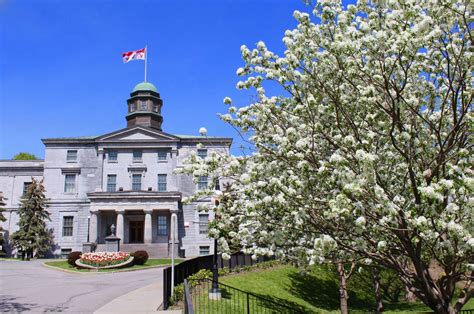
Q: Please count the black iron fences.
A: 2